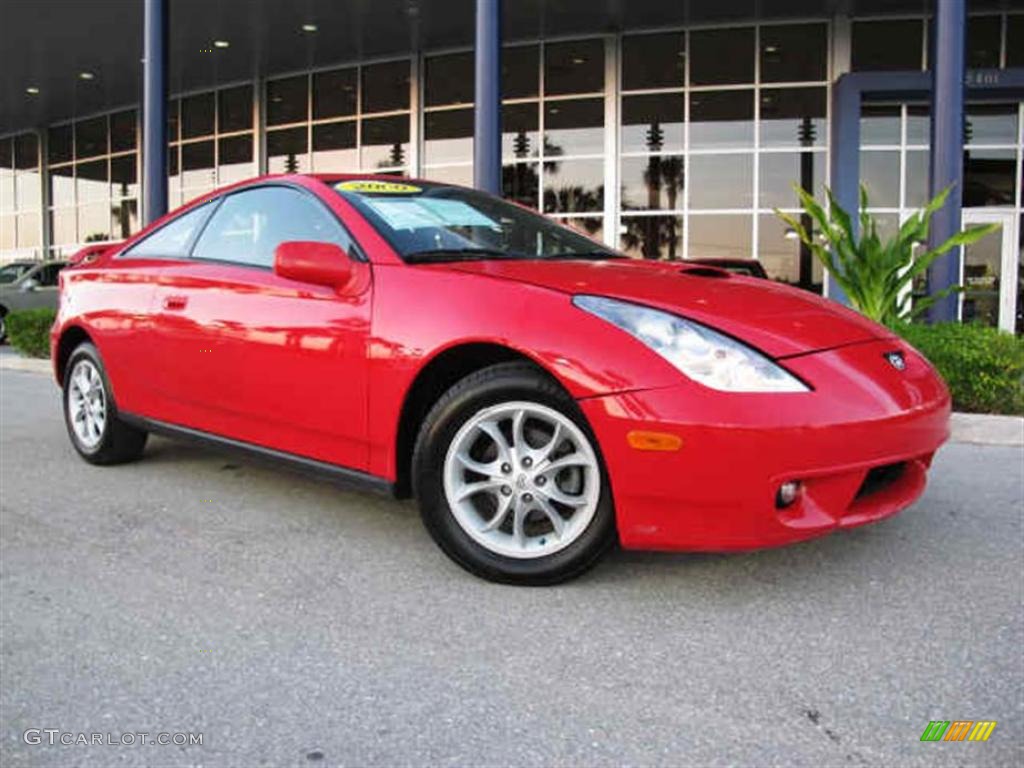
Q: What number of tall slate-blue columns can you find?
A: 3